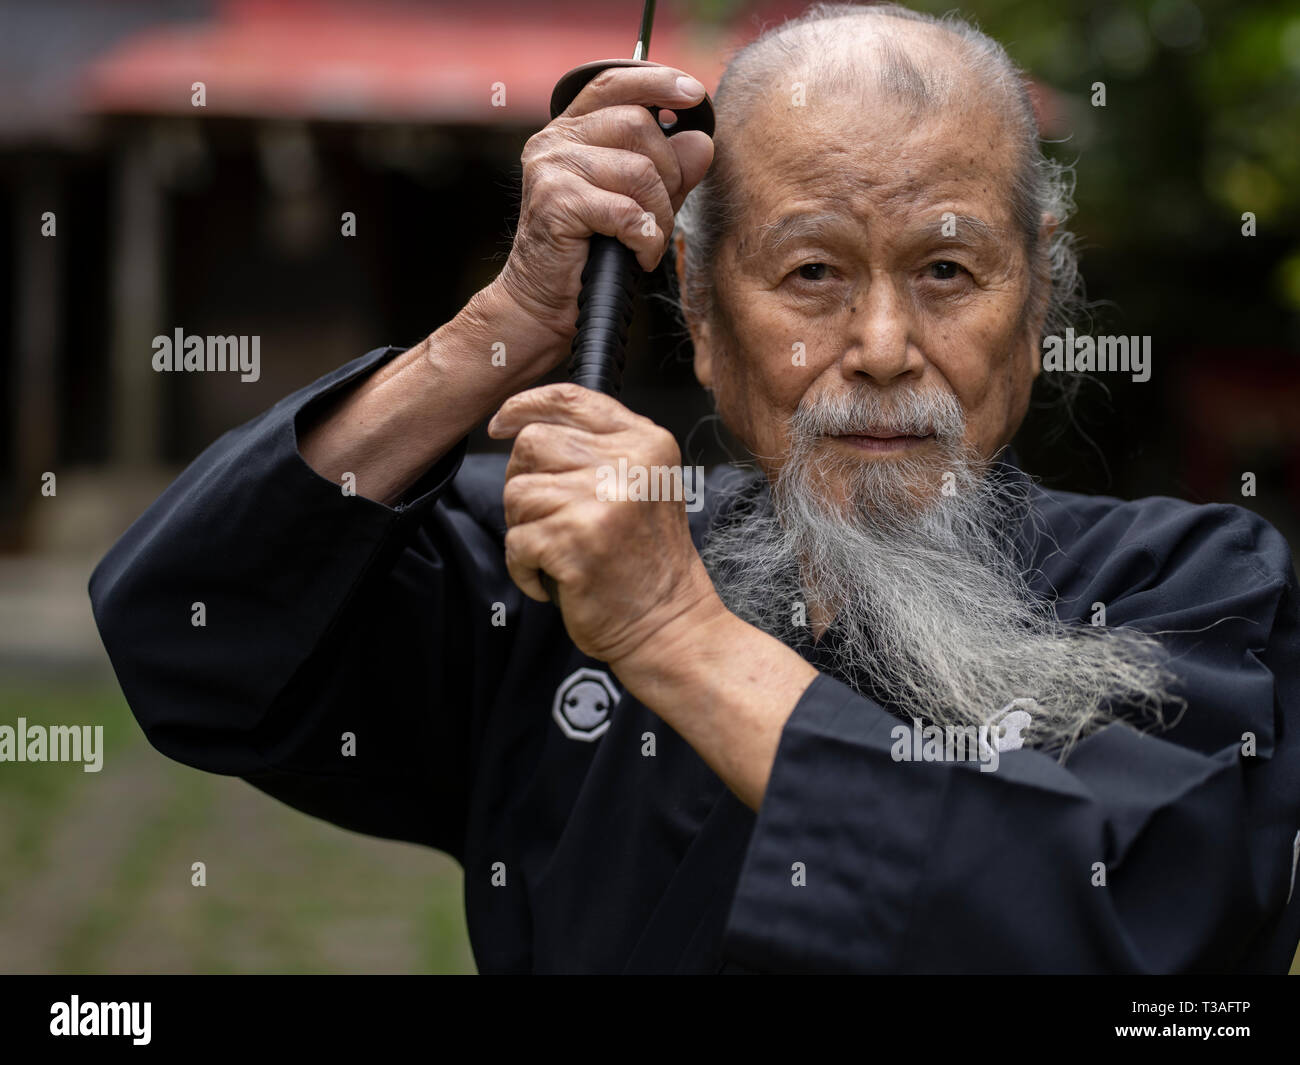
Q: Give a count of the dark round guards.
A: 1